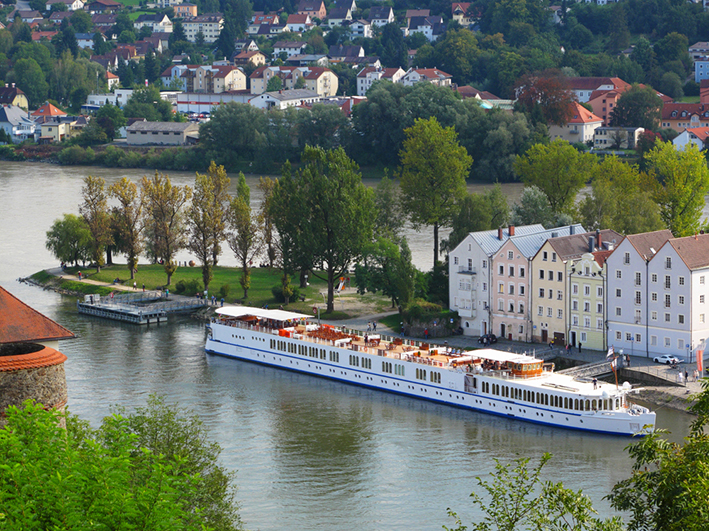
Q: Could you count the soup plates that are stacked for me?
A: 0